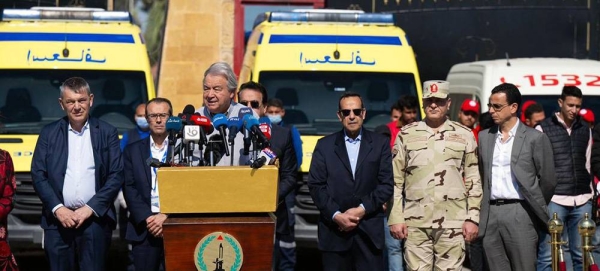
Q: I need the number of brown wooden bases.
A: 1